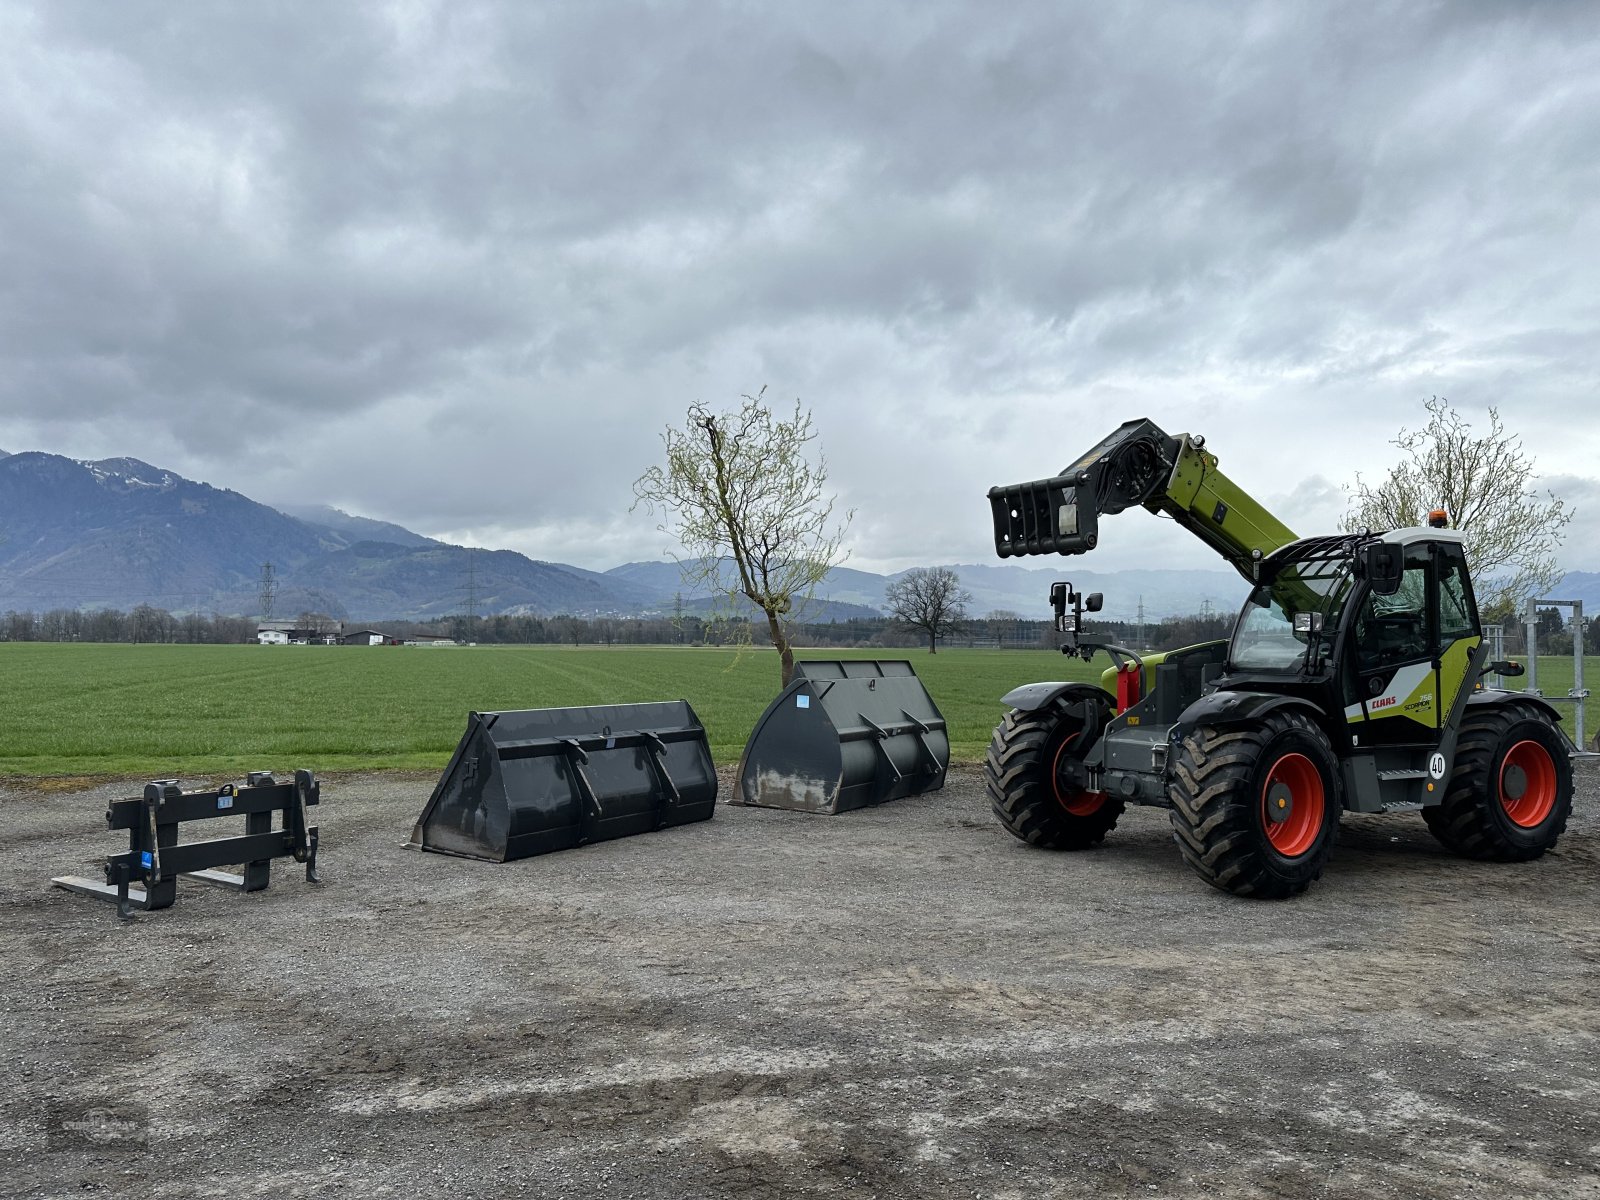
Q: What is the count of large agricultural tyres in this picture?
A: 3